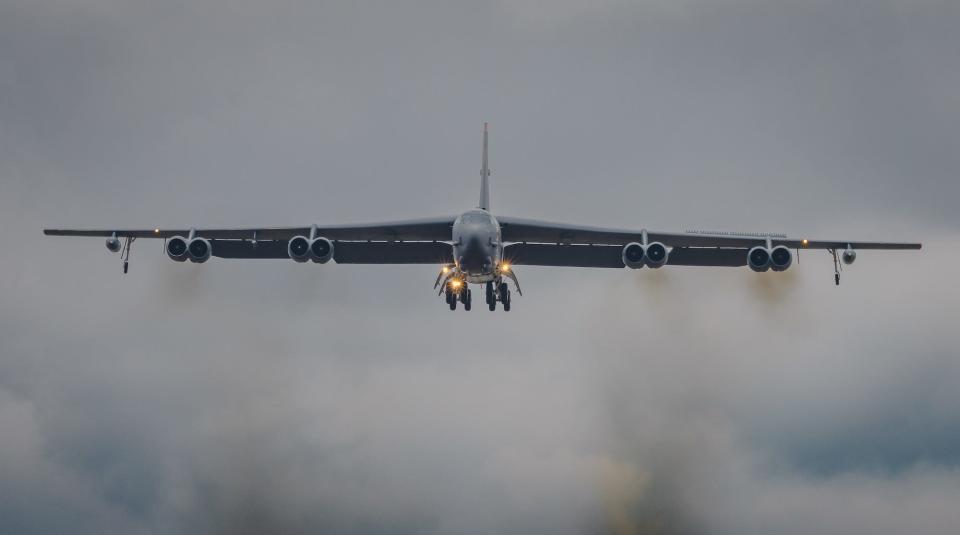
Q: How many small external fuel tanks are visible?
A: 2